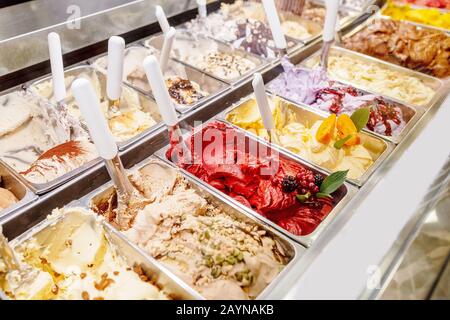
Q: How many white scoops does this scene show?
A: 10